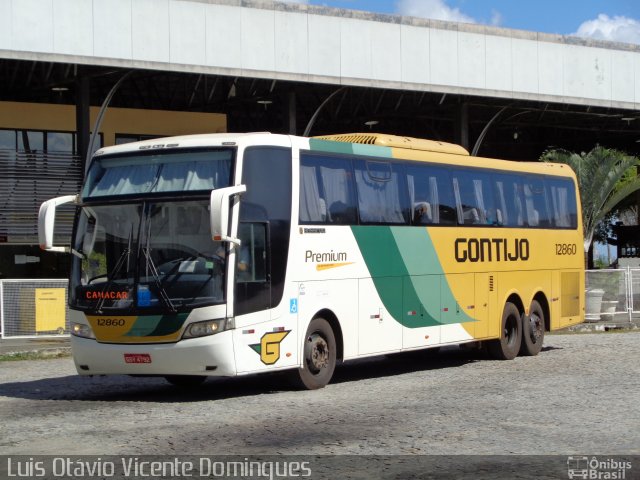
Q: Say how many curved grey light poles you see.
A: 3